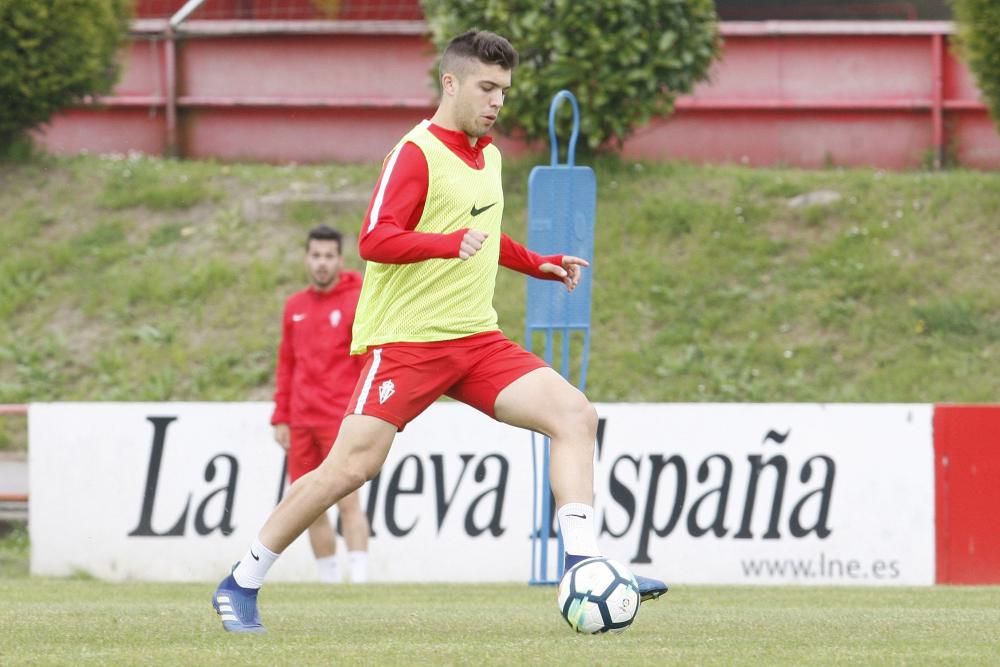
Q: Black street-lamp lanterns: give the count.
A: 0